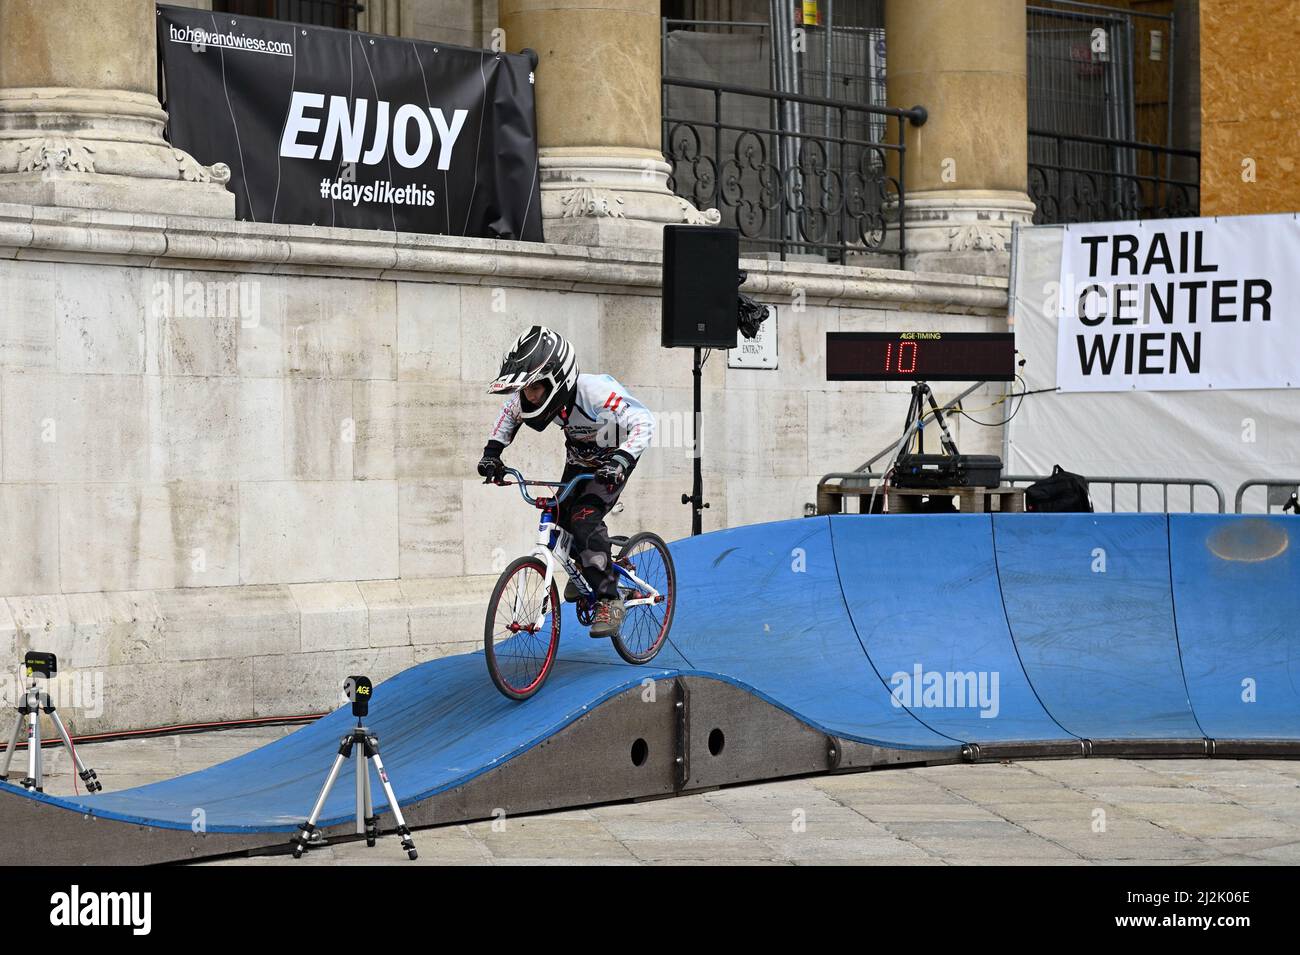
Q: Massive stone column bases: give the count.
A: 3